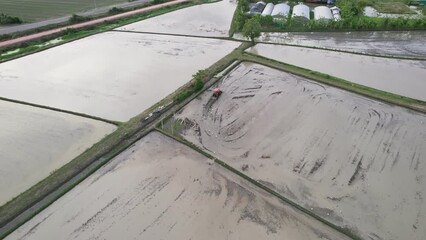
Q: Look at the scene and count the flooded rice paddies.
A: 7